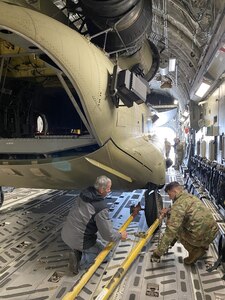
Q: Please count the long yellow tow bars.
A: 2